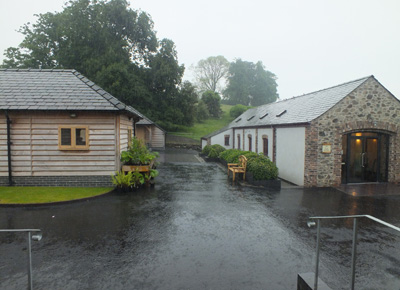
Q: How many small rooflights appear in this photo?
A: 4